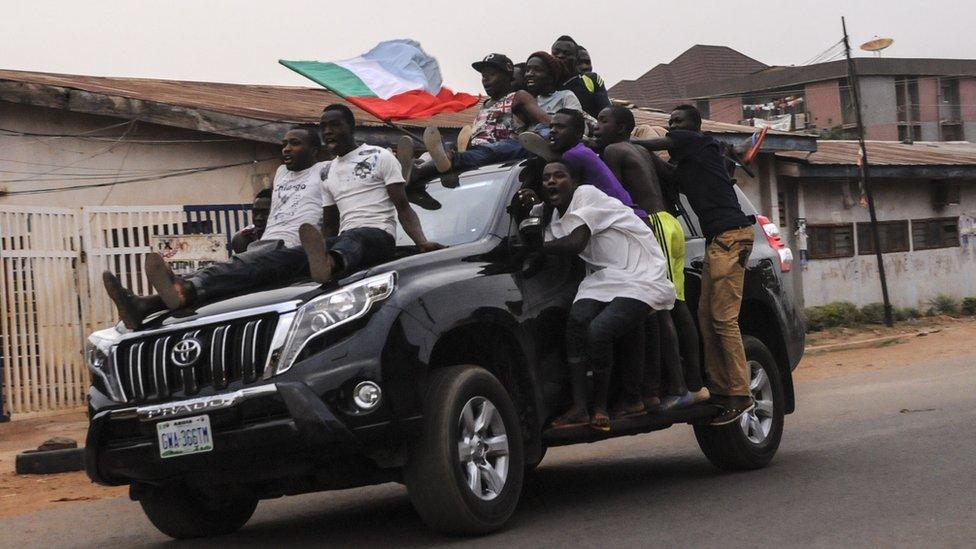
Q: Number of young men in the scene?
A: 12